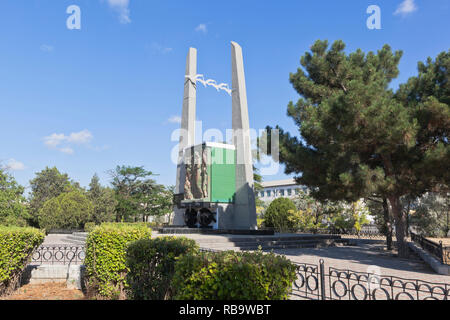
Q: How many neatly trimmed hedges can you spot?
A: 4